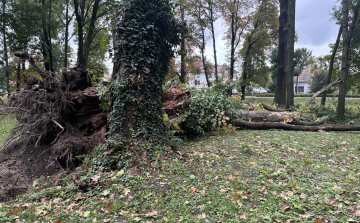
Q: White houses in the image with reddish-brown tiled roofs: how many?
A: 2